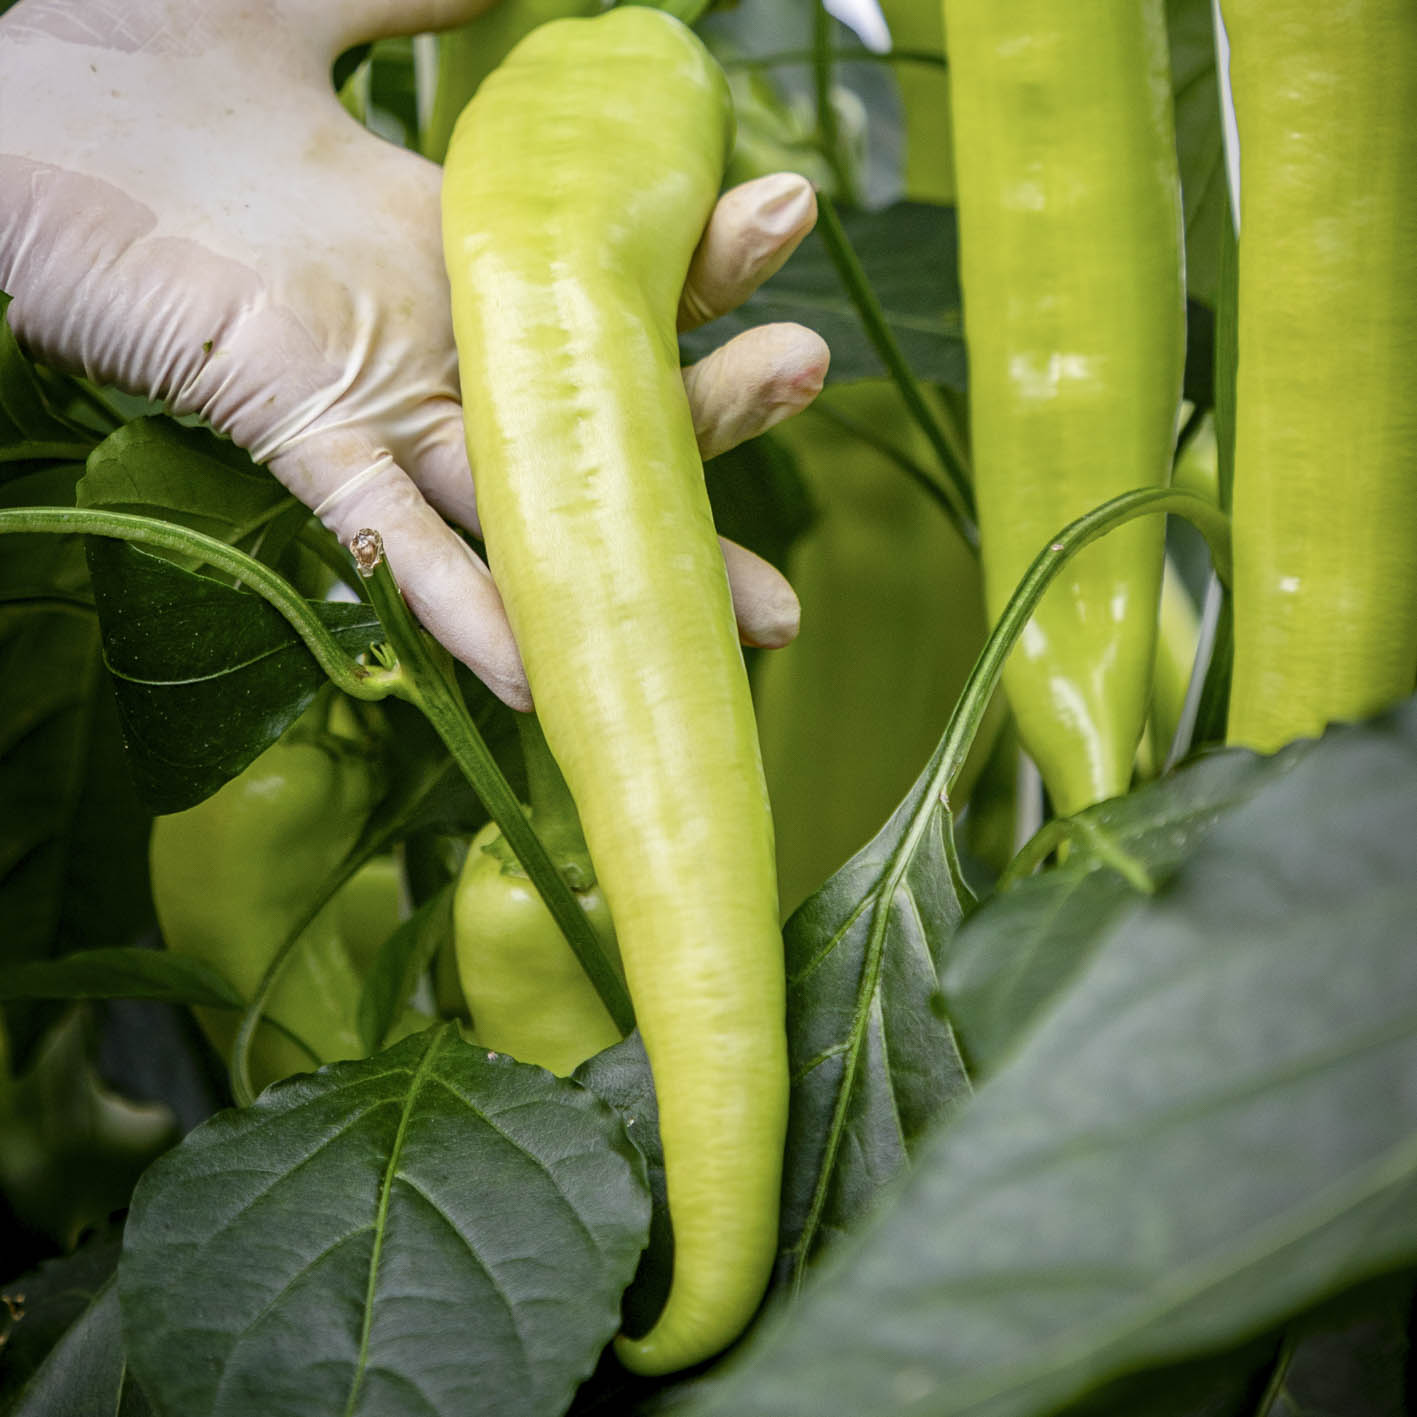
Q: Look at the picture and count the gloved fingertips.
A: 4